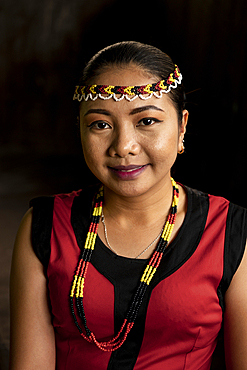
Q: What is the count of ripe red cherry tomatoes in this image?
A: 0